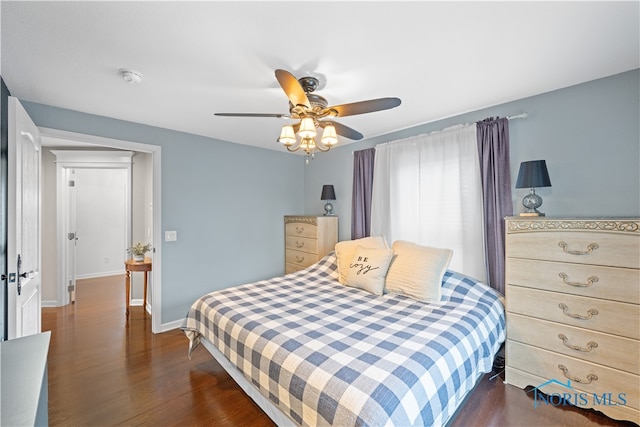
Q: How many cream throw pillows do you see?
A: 3